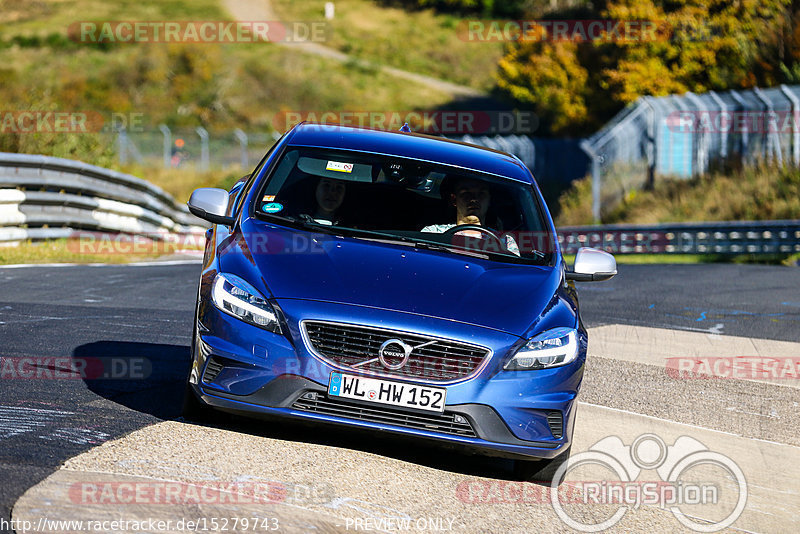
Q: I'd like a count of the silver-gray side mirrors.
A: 2